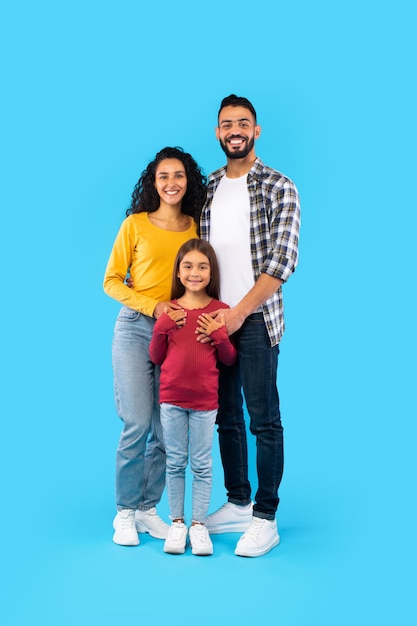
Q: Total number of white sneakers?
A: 6